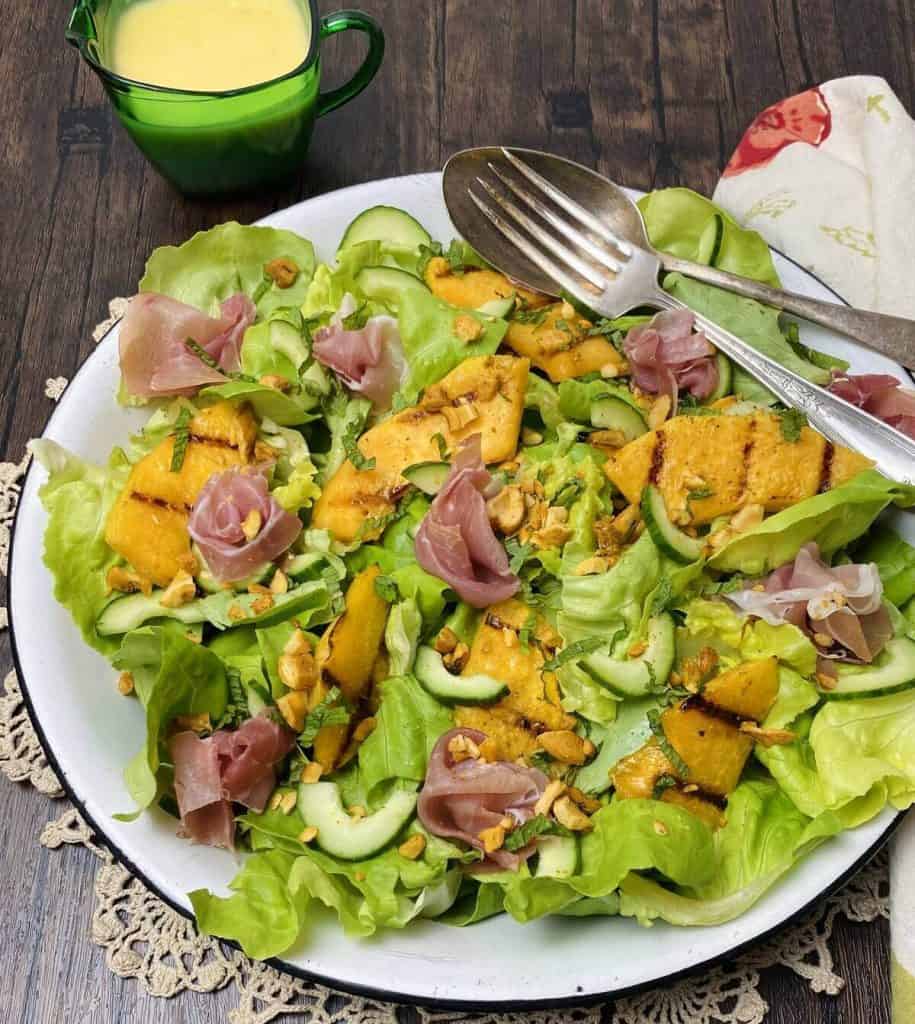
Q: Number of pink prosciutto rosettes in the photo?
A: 9